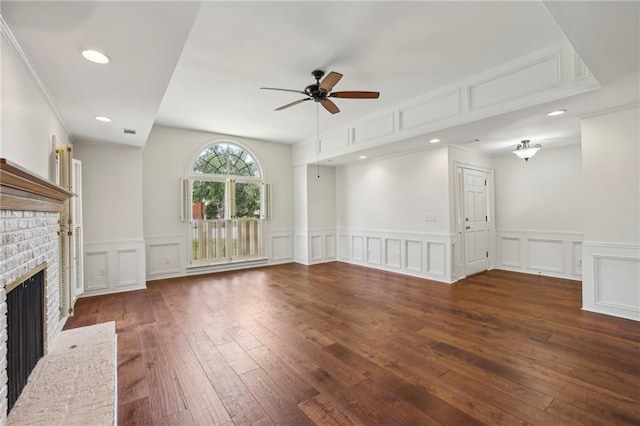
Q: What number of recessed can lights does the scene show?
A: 5